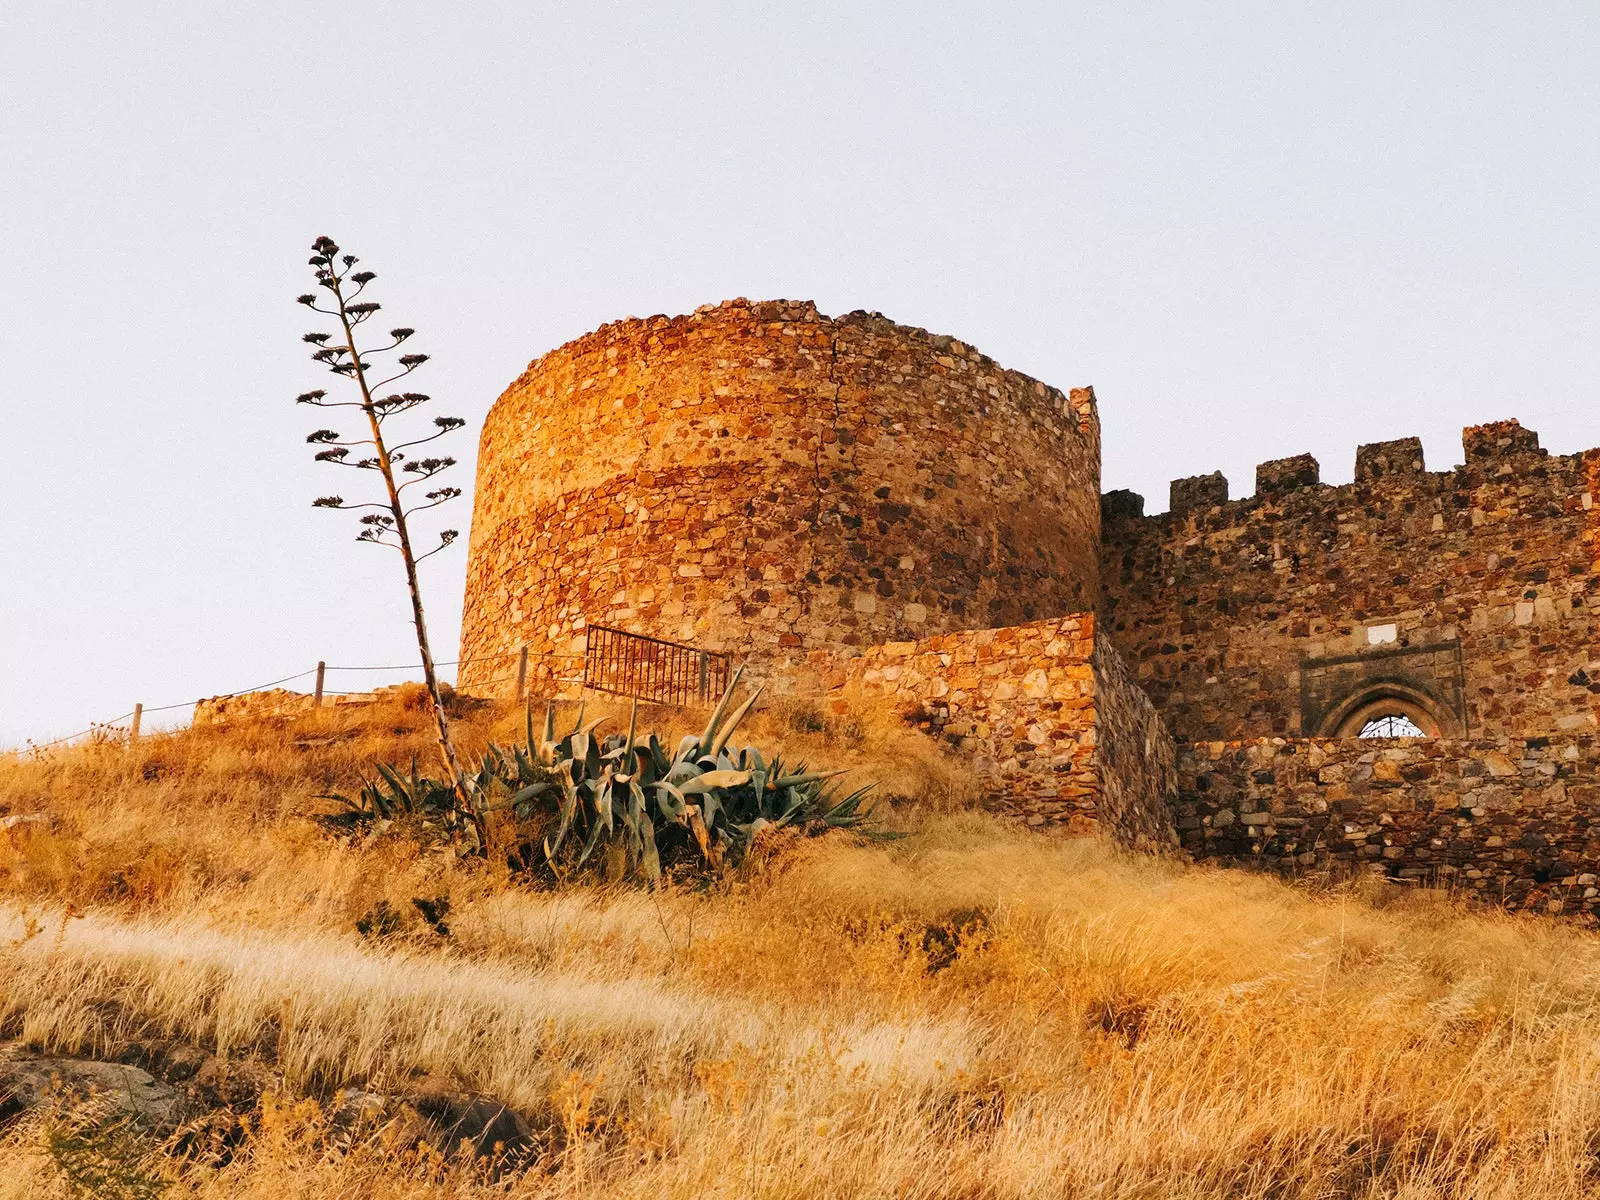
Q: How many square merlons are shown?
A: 5